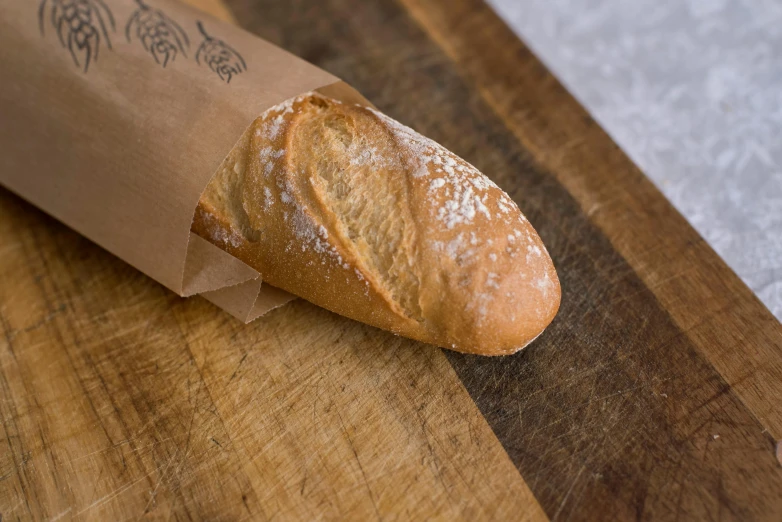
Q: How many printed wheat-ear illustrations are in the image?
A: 3